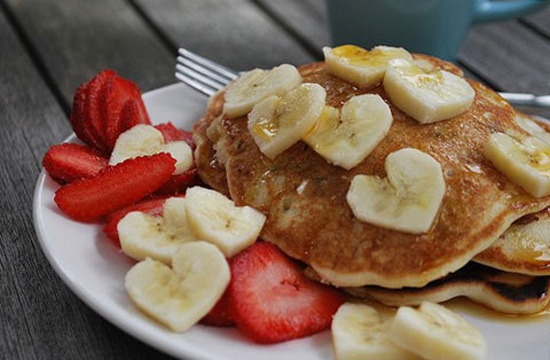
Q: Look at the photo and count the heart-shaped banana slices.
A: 13